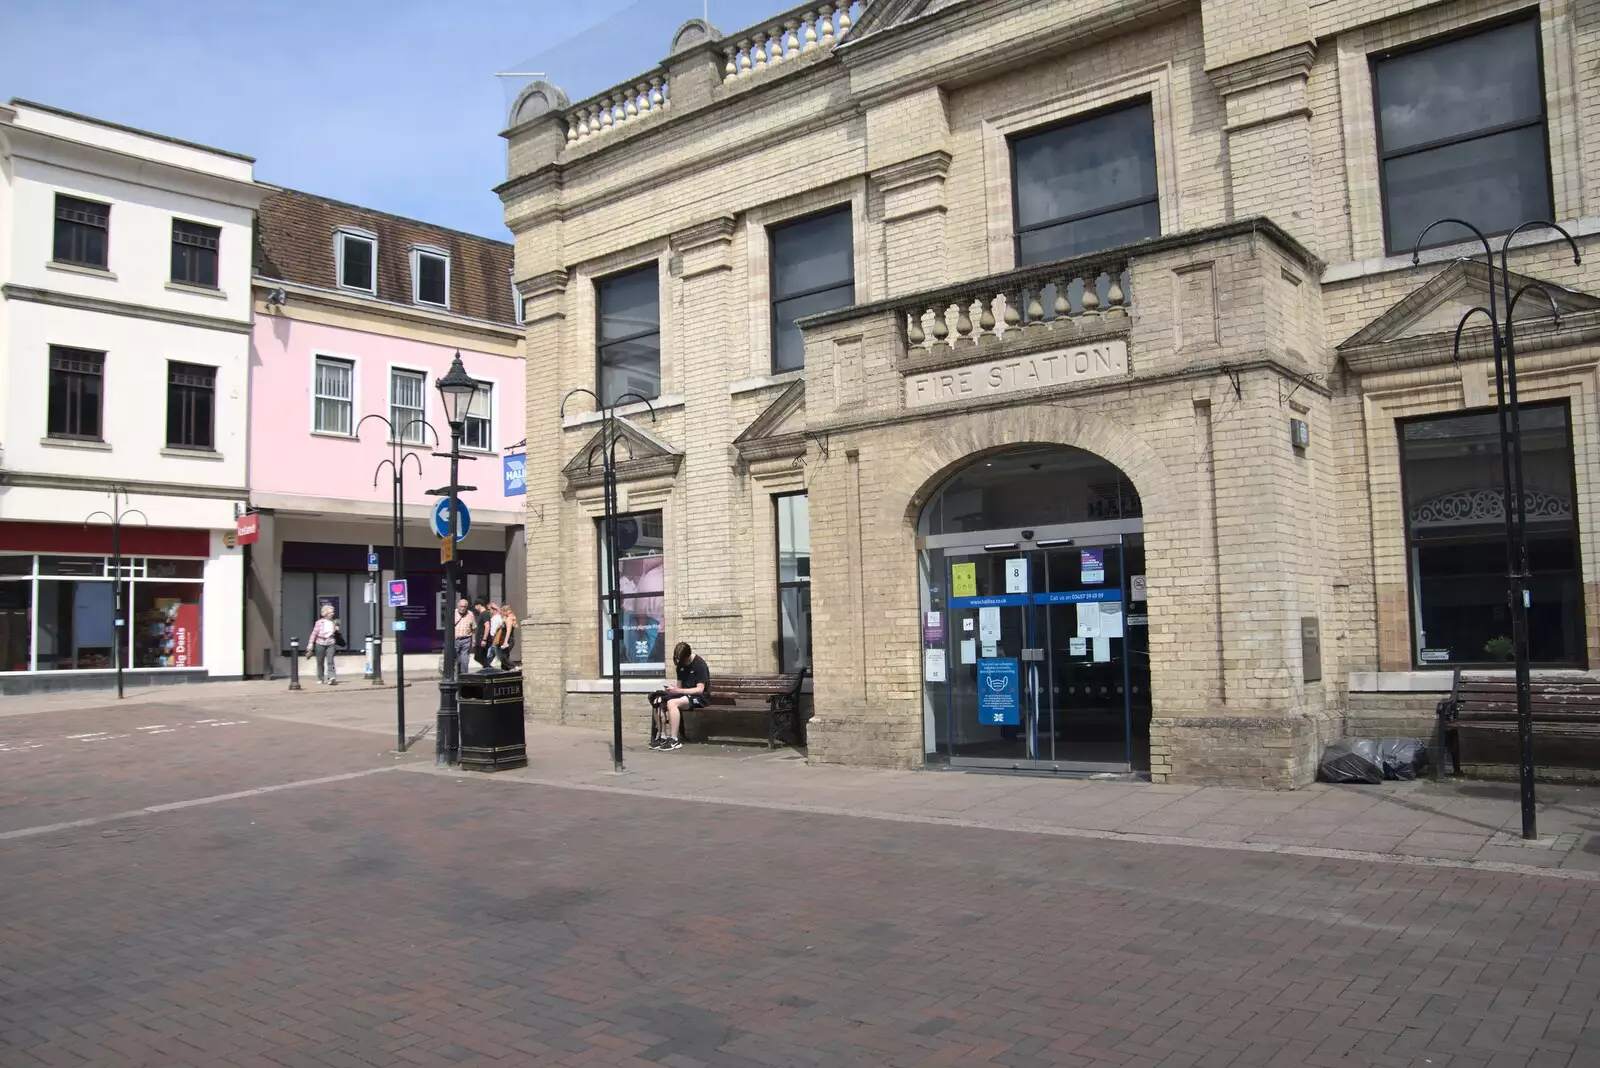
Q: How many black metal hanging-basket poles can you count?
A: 4